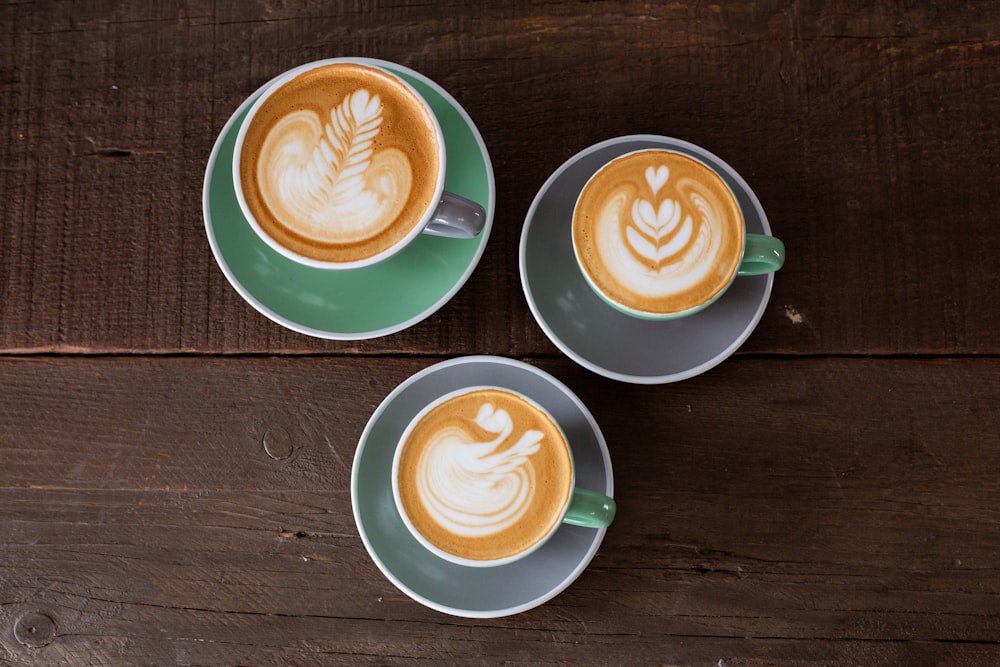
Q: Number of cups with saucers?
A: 3